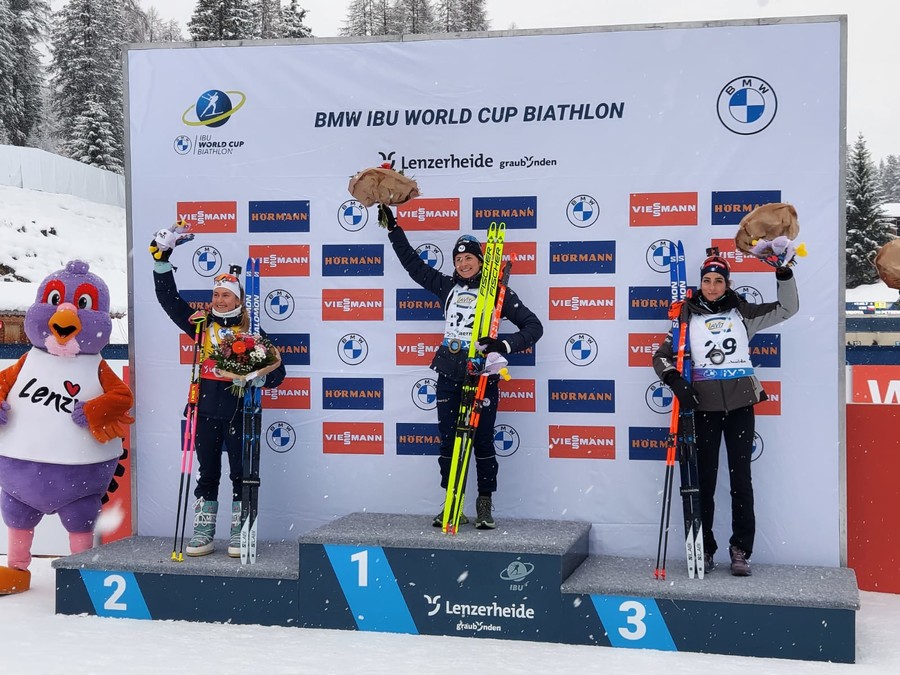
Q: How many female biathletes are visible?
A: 3